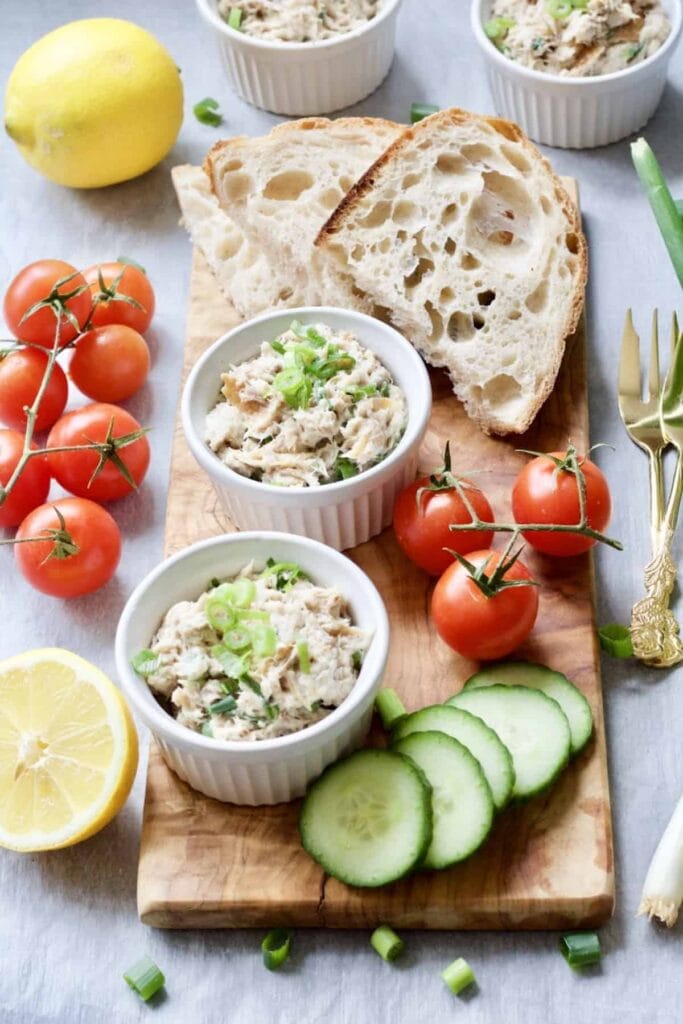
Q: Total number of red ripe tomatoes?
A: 10